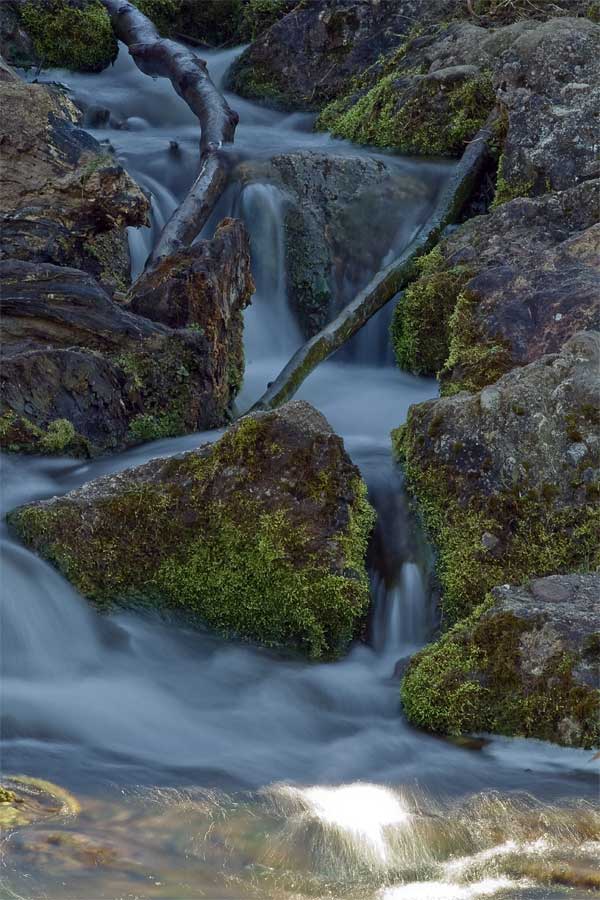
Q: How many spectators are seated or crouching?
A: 0